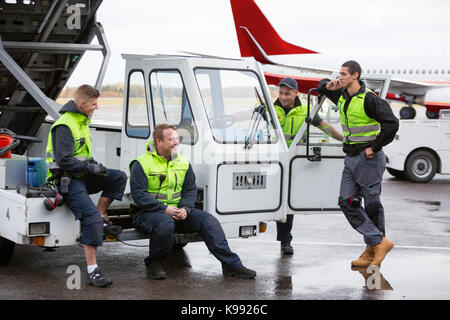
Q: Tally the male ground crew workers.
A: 4